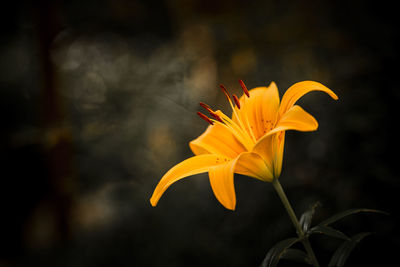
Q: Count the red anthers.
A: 6